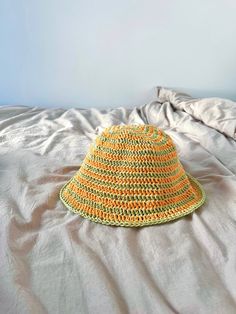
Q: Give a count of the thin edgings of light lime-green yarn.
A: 1